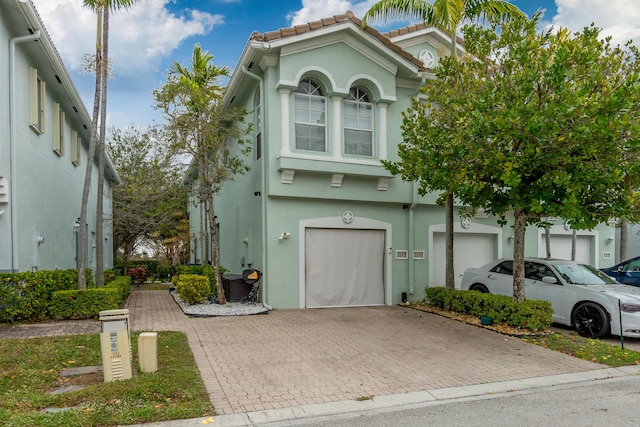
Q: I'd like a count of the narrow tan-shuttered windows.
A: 3